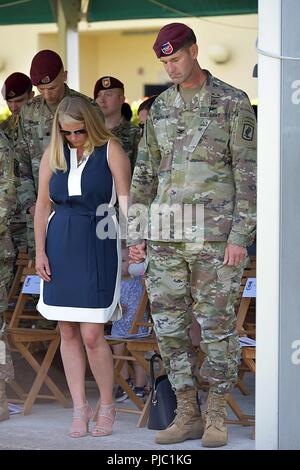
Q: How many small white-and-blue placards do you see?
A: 2